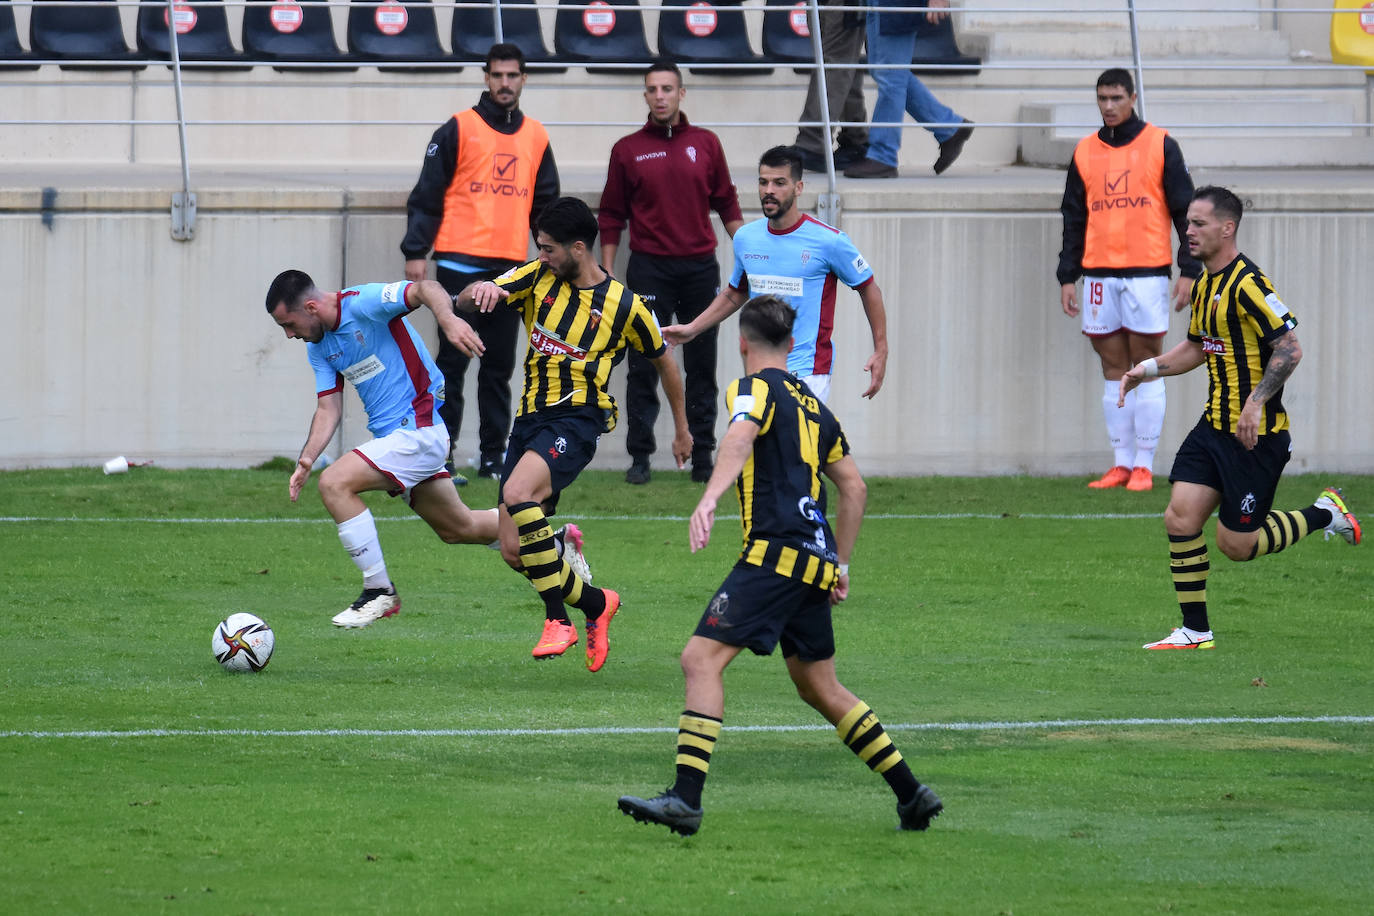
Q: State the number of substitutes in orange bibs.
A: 2